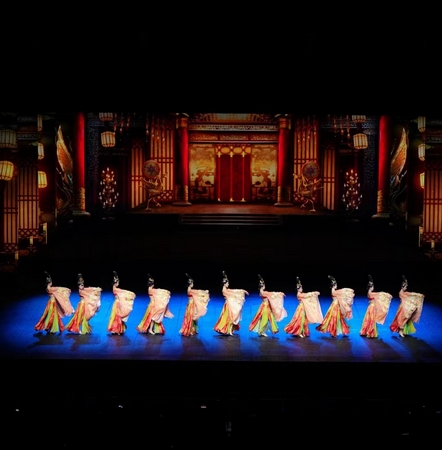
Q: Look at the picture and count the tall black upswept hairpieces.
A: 11